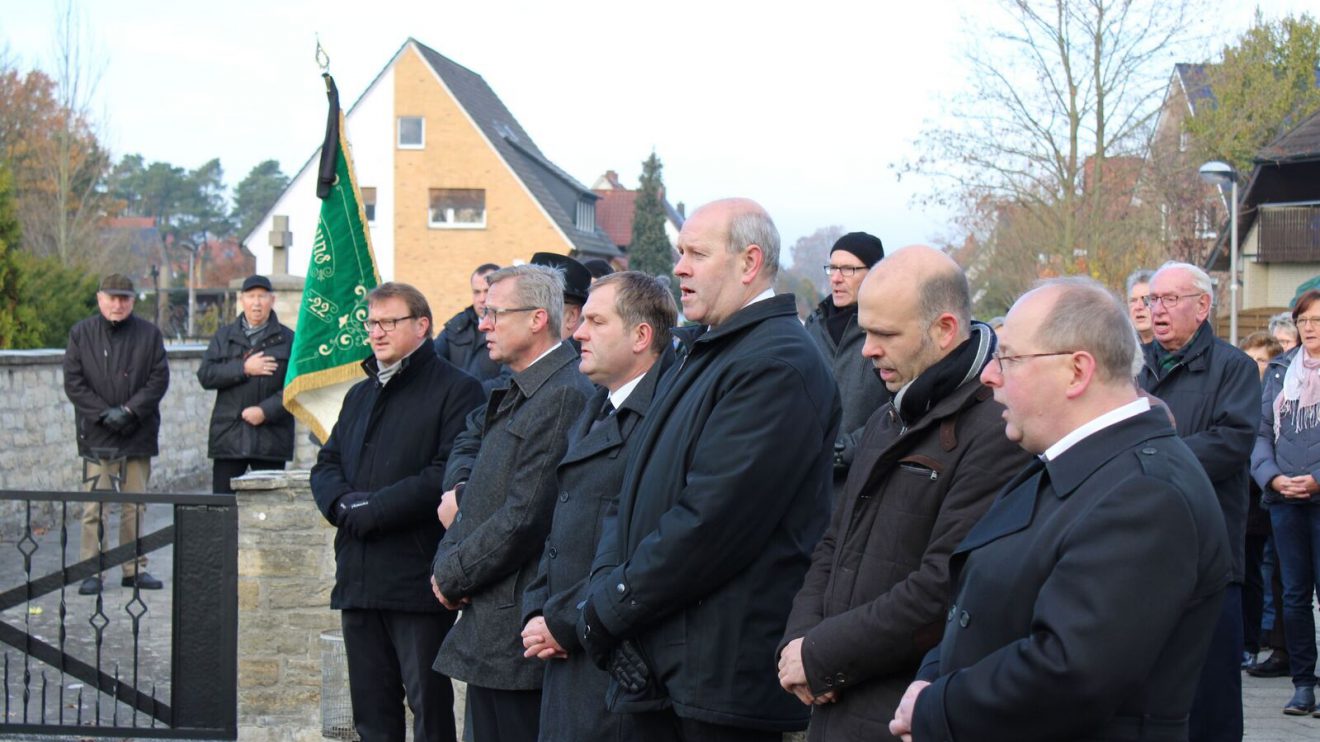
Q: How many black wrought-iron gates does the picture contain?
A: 1